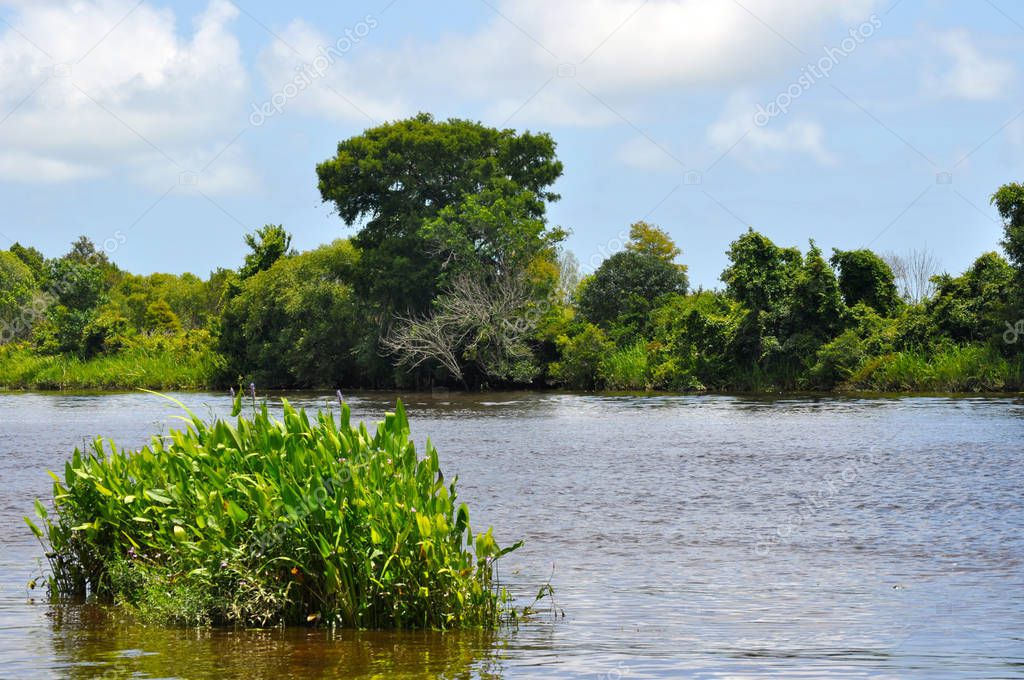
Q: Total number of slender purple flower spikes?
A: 3